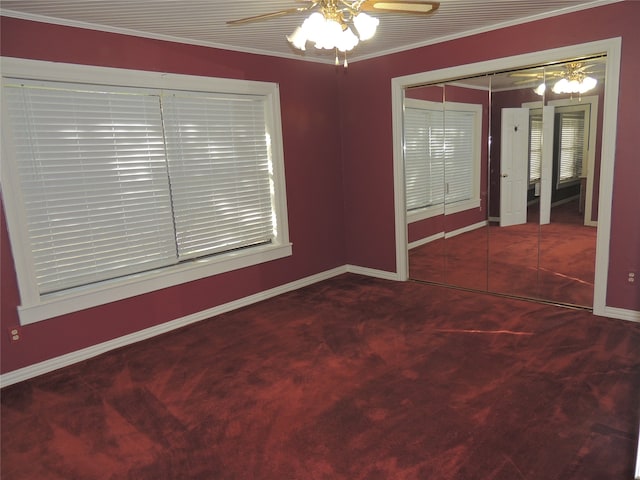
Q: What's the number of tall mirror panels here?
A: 4